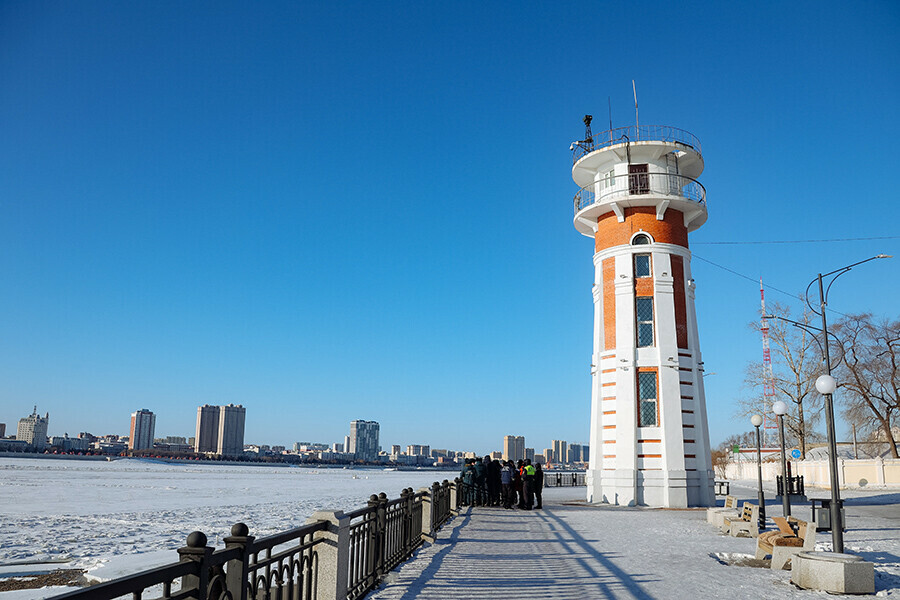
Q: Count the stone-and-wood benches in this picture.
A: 3